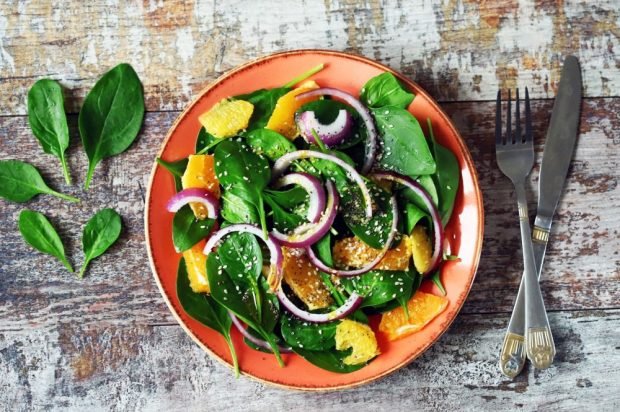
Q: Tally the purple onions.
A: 11